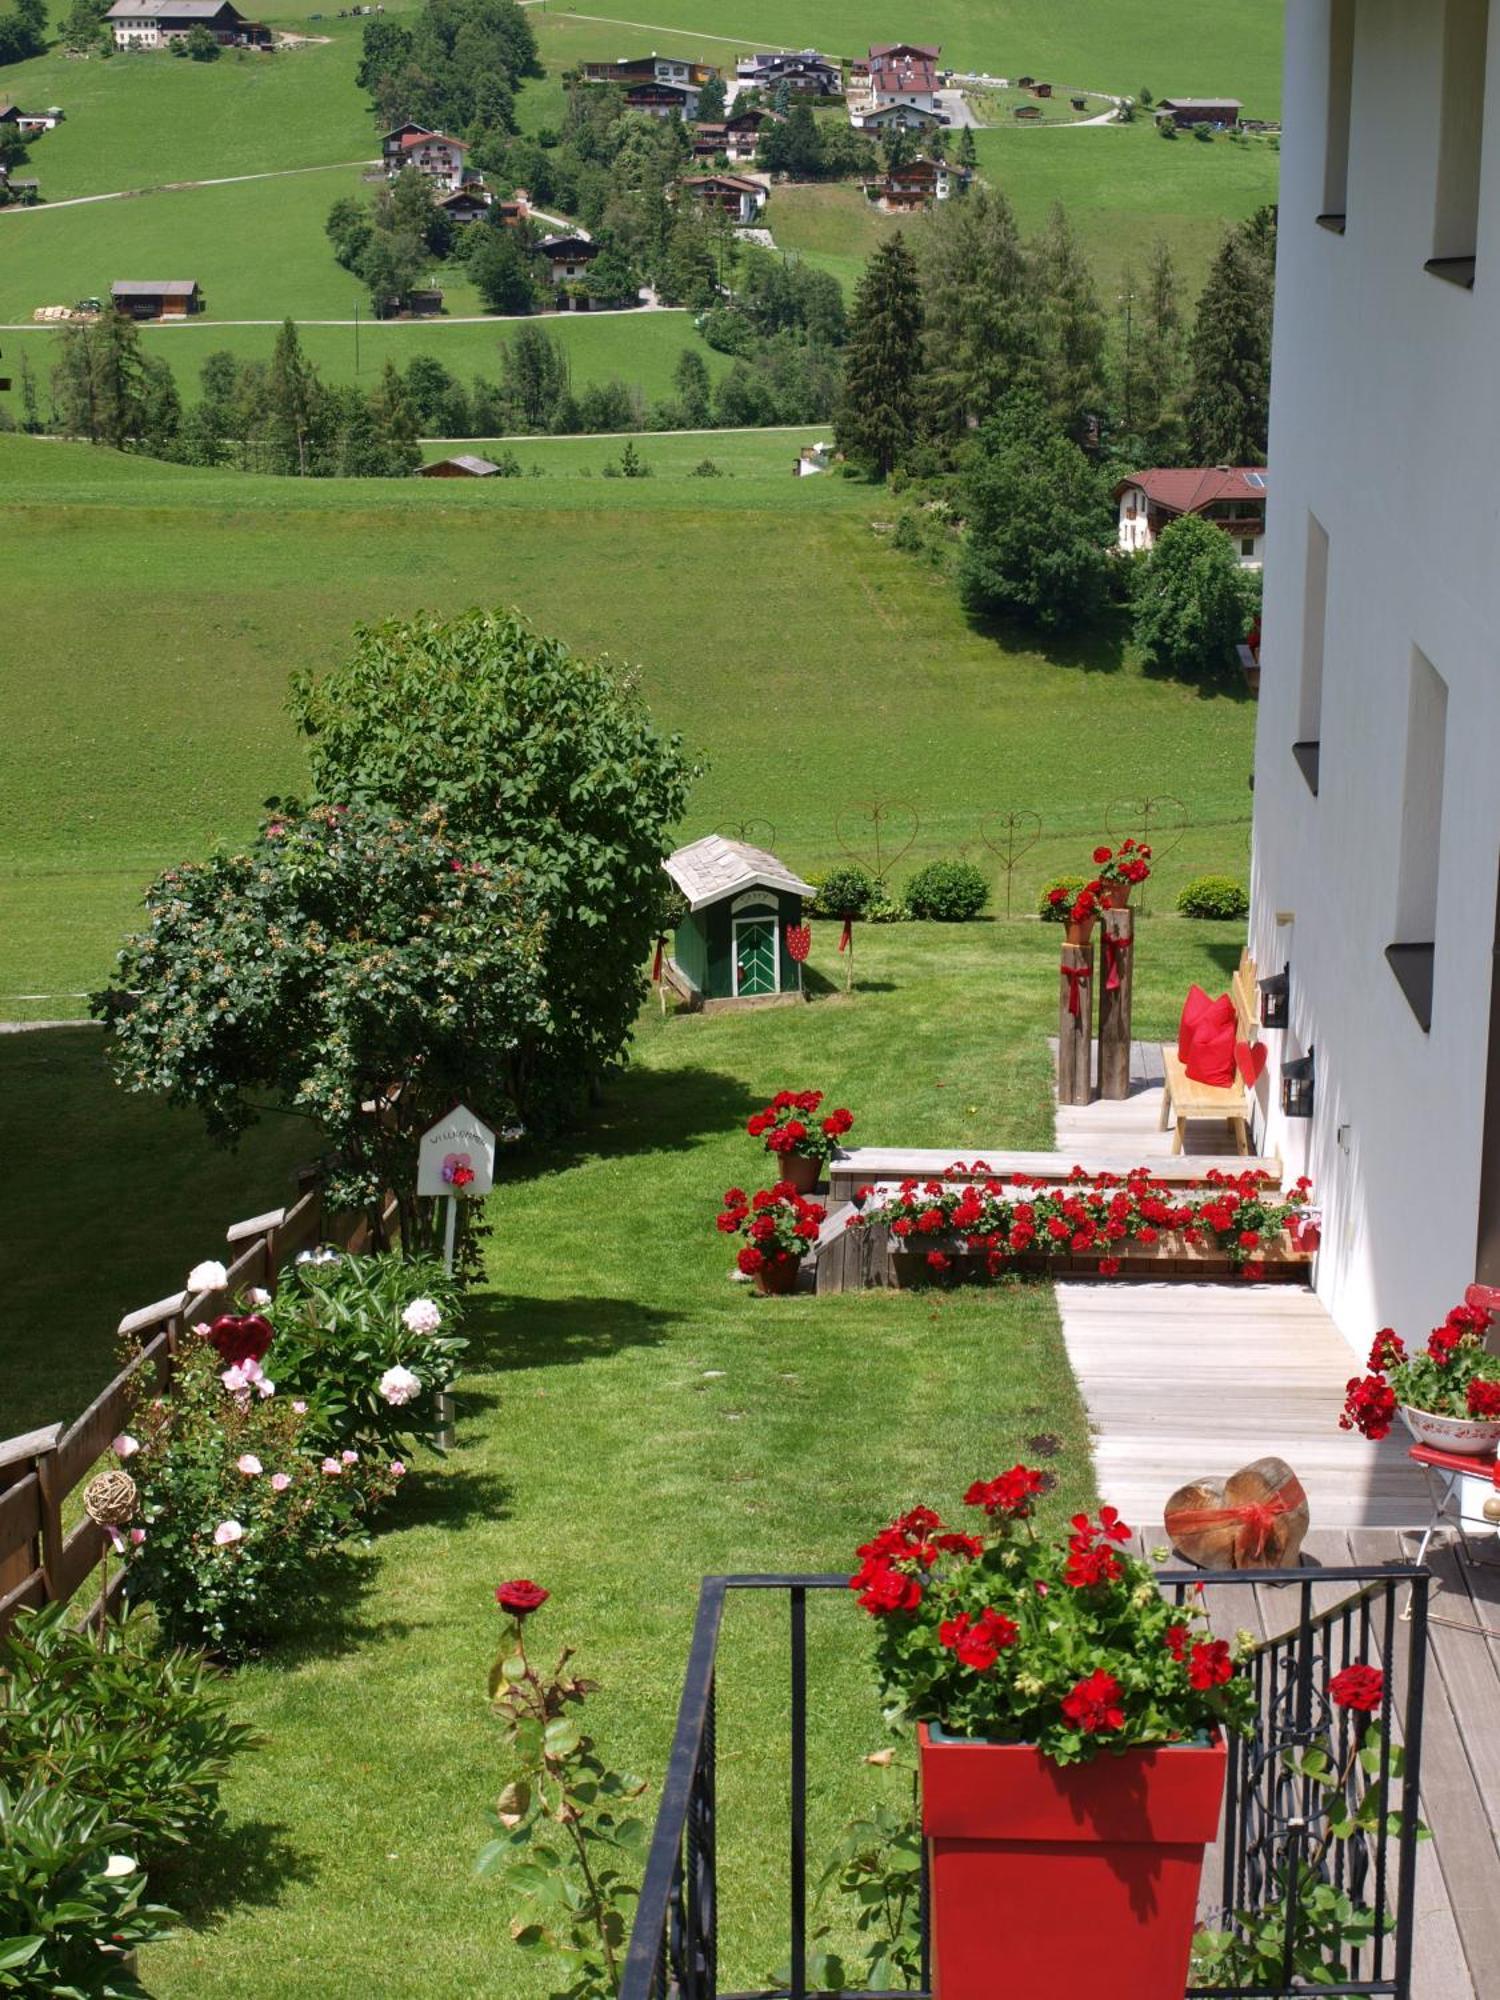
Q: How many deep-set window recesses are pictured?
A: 4